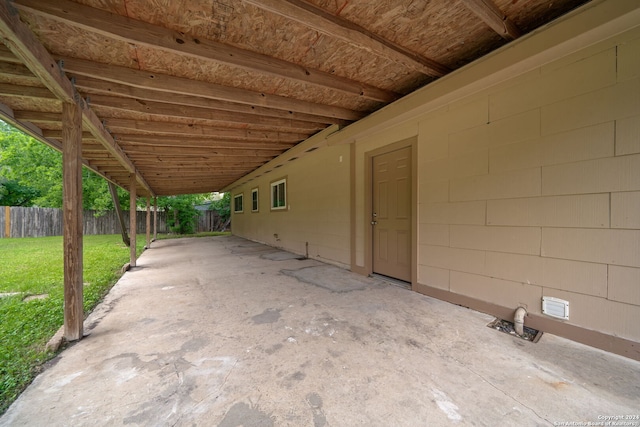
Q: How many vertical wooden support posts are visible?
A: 4